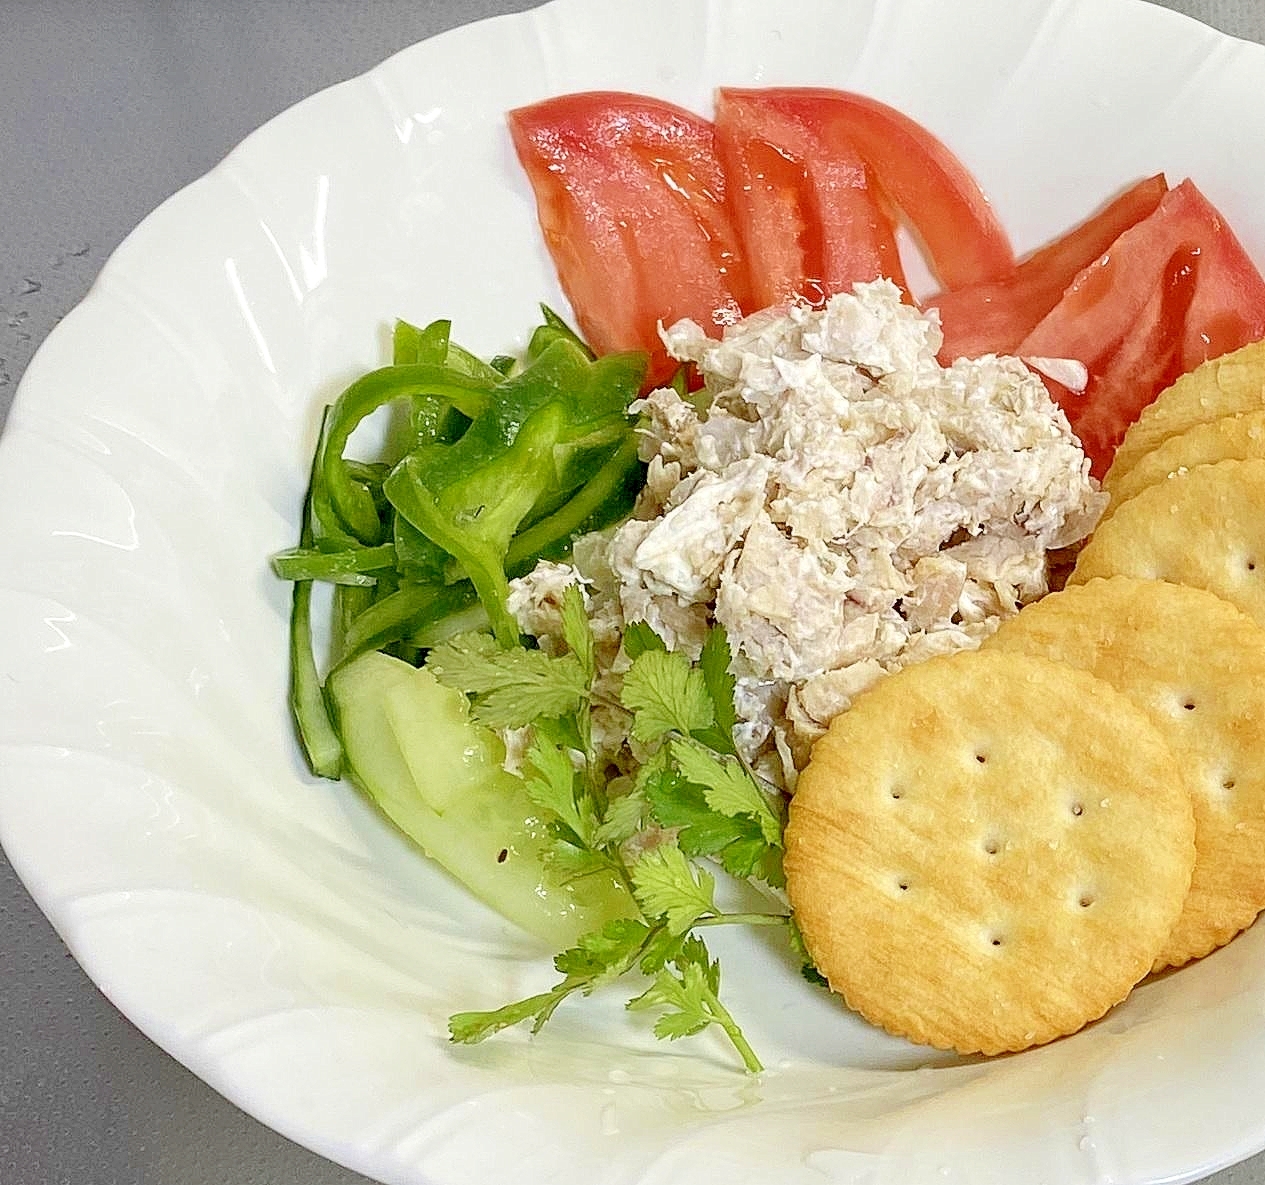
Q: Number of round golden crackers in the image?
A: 5